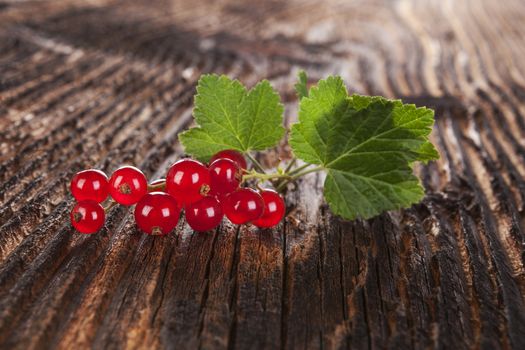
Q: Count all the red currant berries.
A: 10